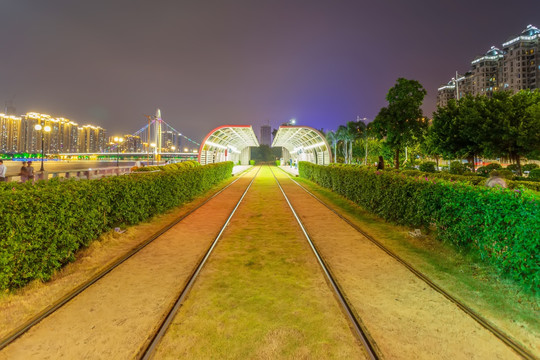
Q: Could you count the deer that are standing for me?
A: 0